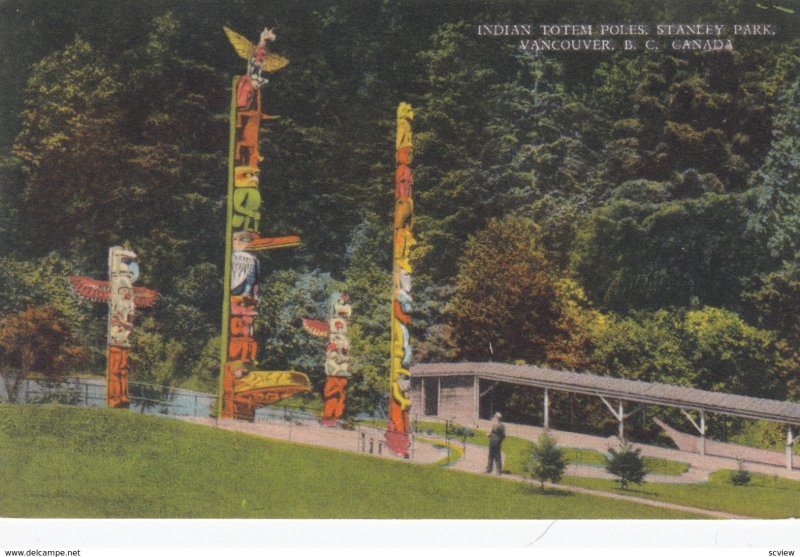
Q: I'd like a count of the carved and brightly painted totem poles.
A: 4